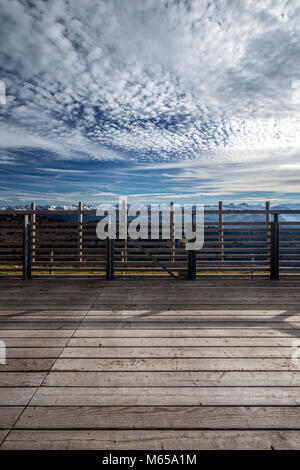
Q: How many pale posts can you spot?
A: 6